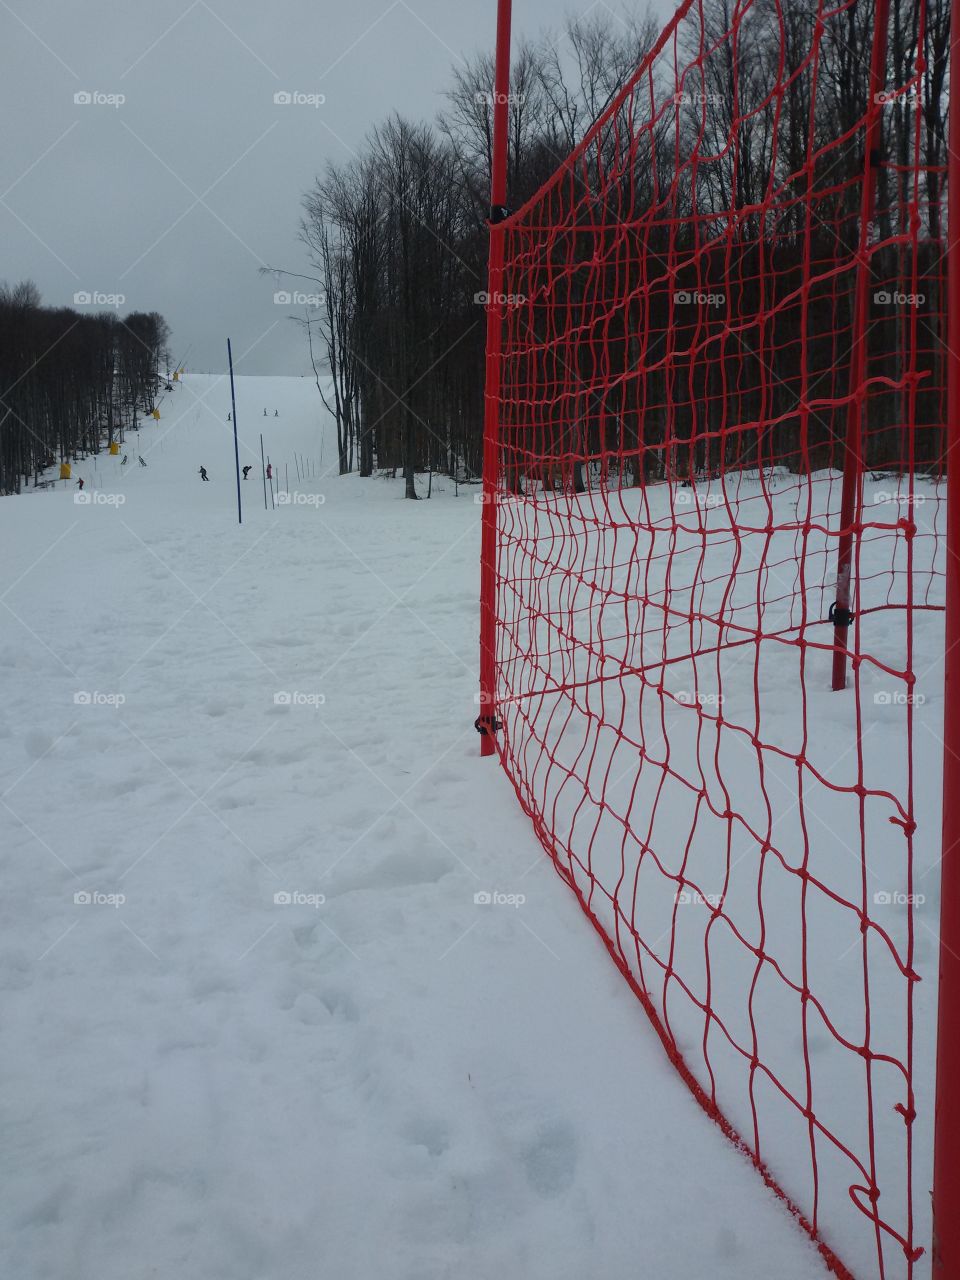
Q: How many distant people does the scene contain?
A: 9